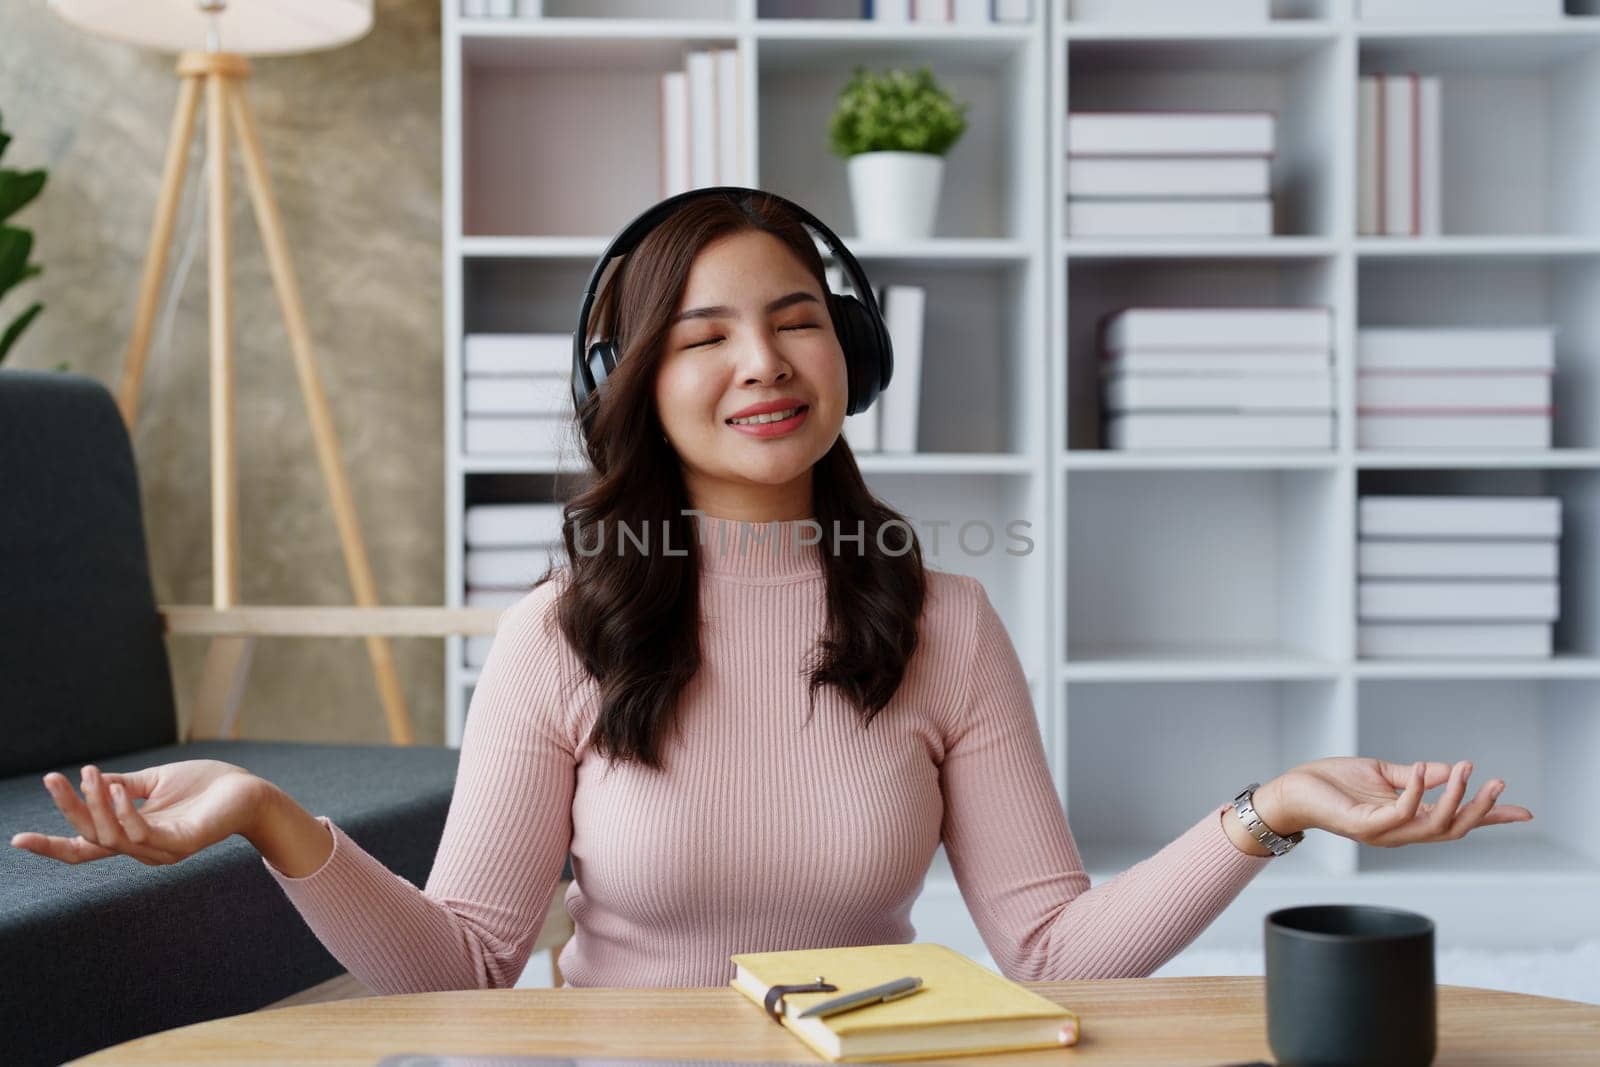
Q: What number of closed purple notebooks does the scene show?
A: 0